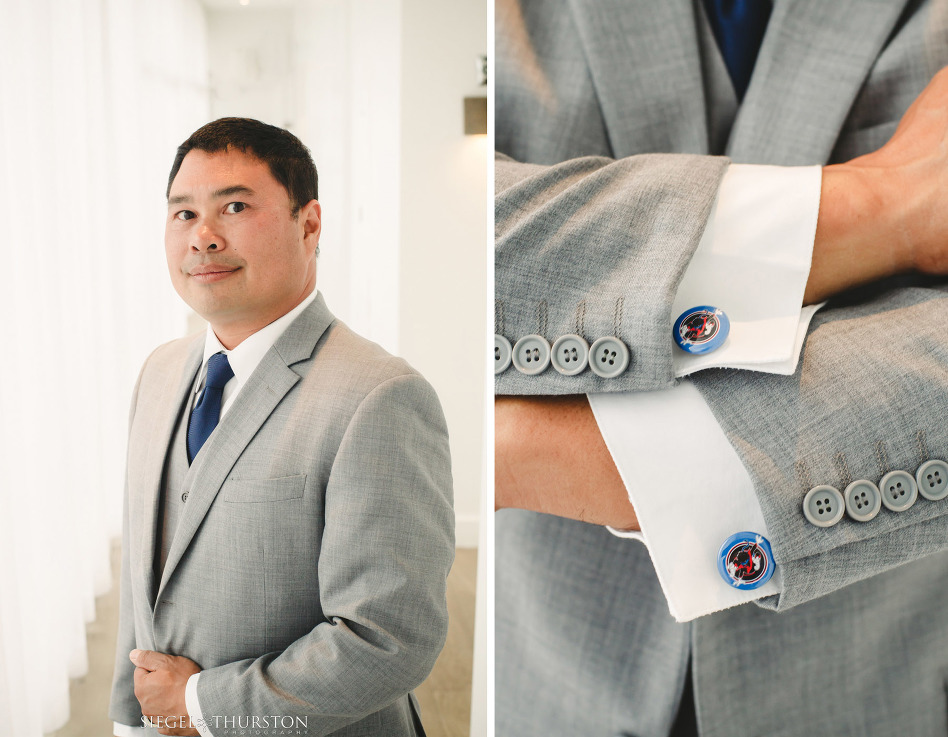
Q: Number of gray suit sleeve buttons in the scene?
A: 8